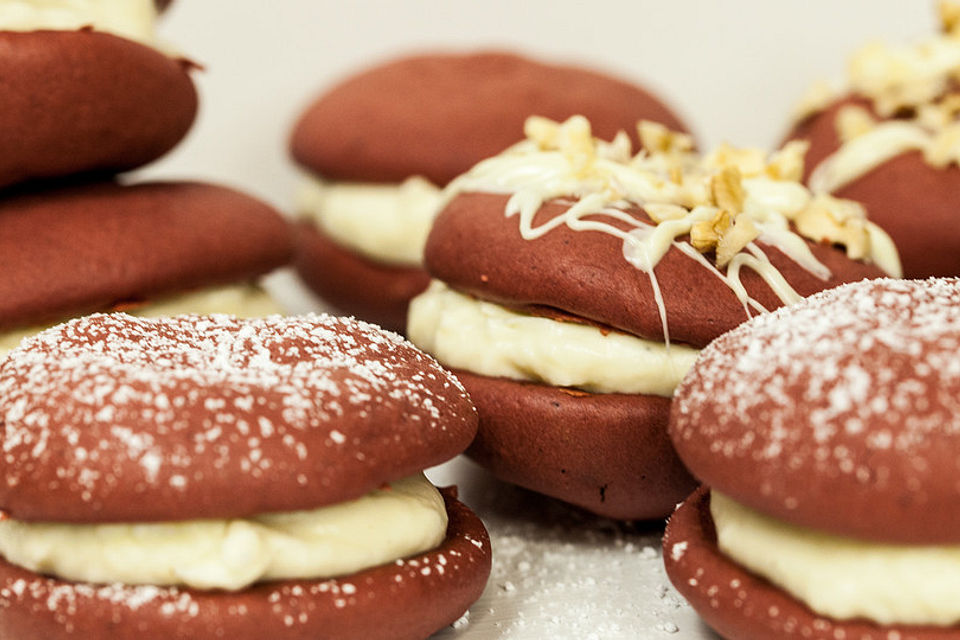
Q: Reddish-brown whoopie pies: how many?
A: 7